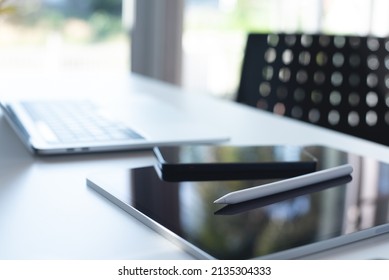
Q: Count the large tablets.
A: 1